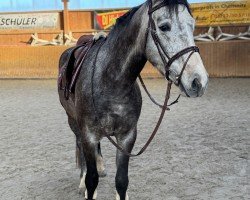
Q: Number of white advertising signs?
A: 1